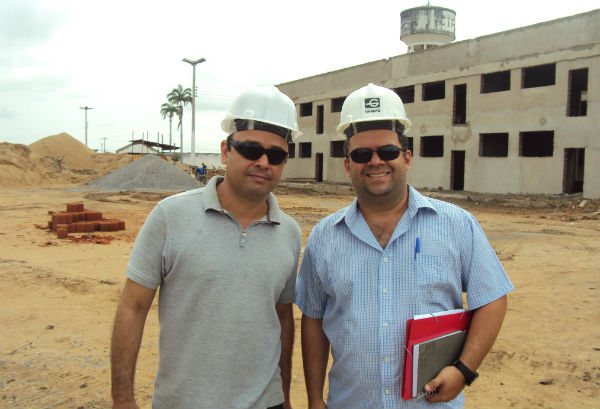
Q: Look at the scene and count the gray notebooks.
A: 1